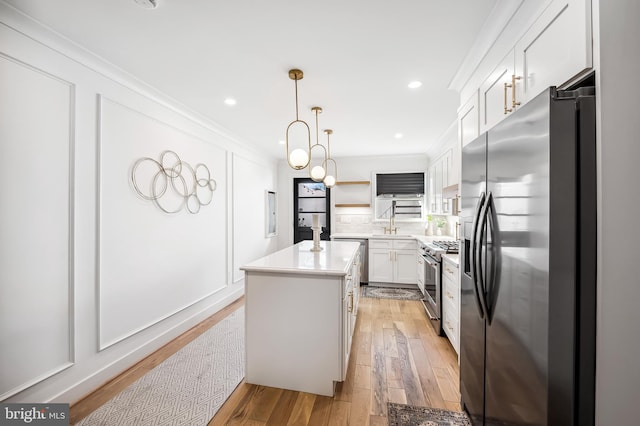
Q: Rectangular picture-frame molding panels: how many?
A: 3